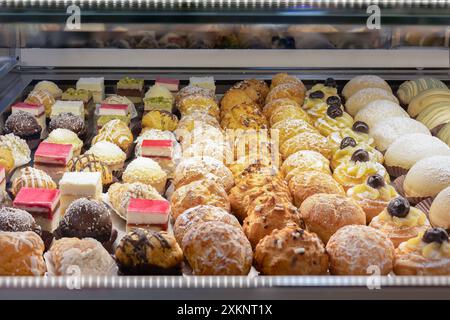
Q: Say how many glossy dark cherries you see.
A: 10